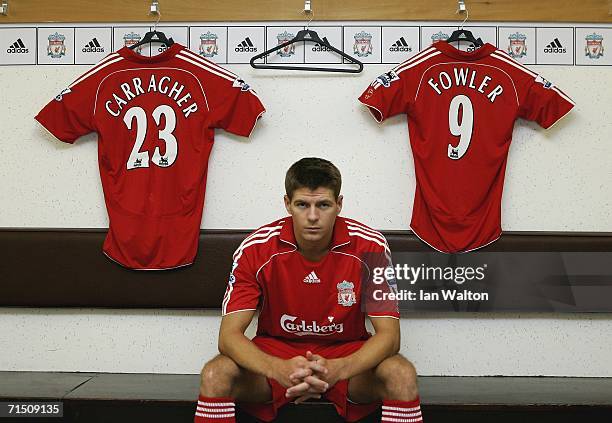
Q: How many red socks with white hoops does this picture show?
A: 2